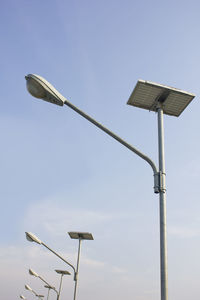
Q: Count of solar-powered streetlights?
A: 5